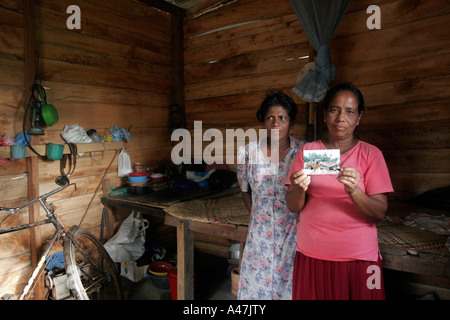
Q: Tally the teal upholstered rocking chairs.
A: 0